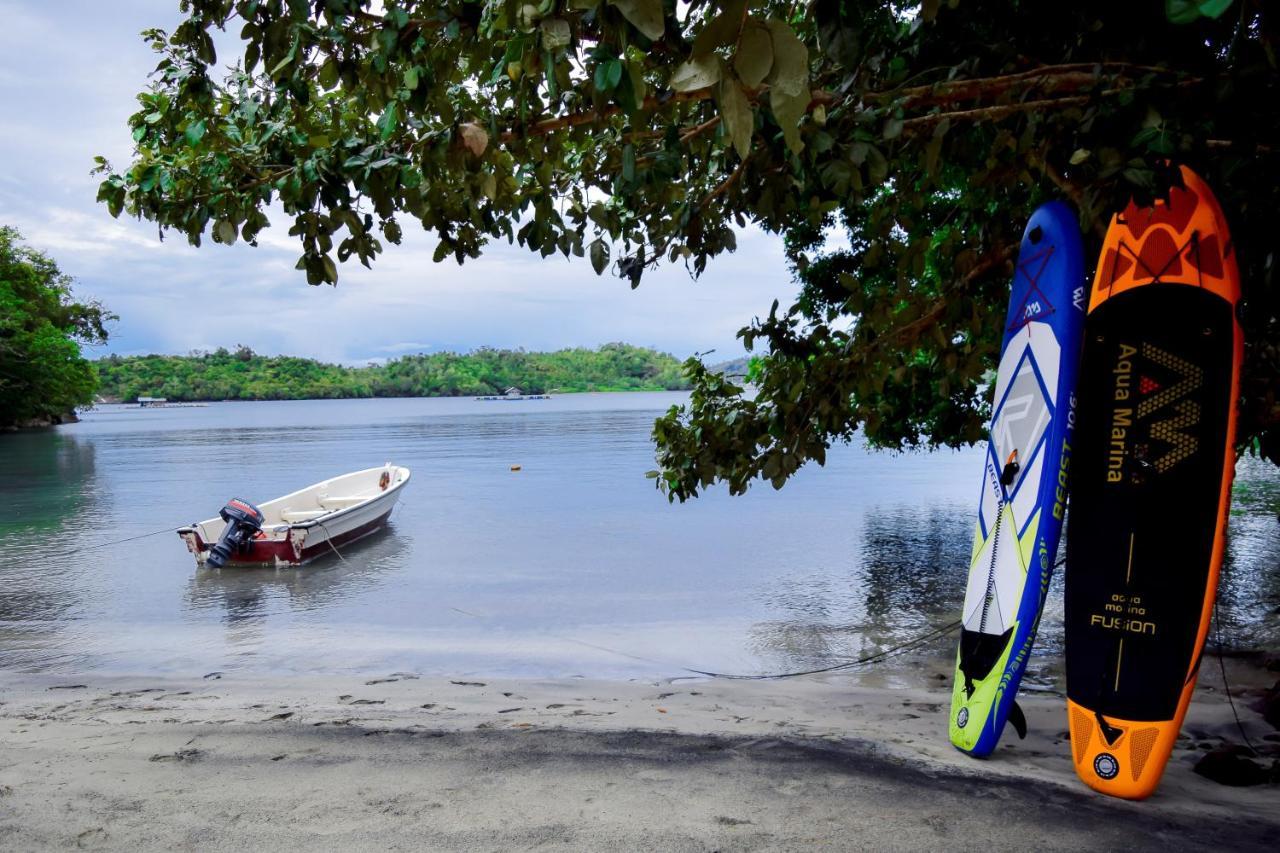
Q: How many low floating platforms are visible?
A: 2